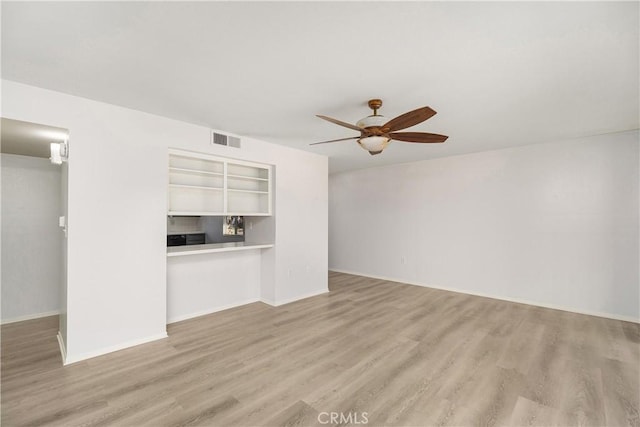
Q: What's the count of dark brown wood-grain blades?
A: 5